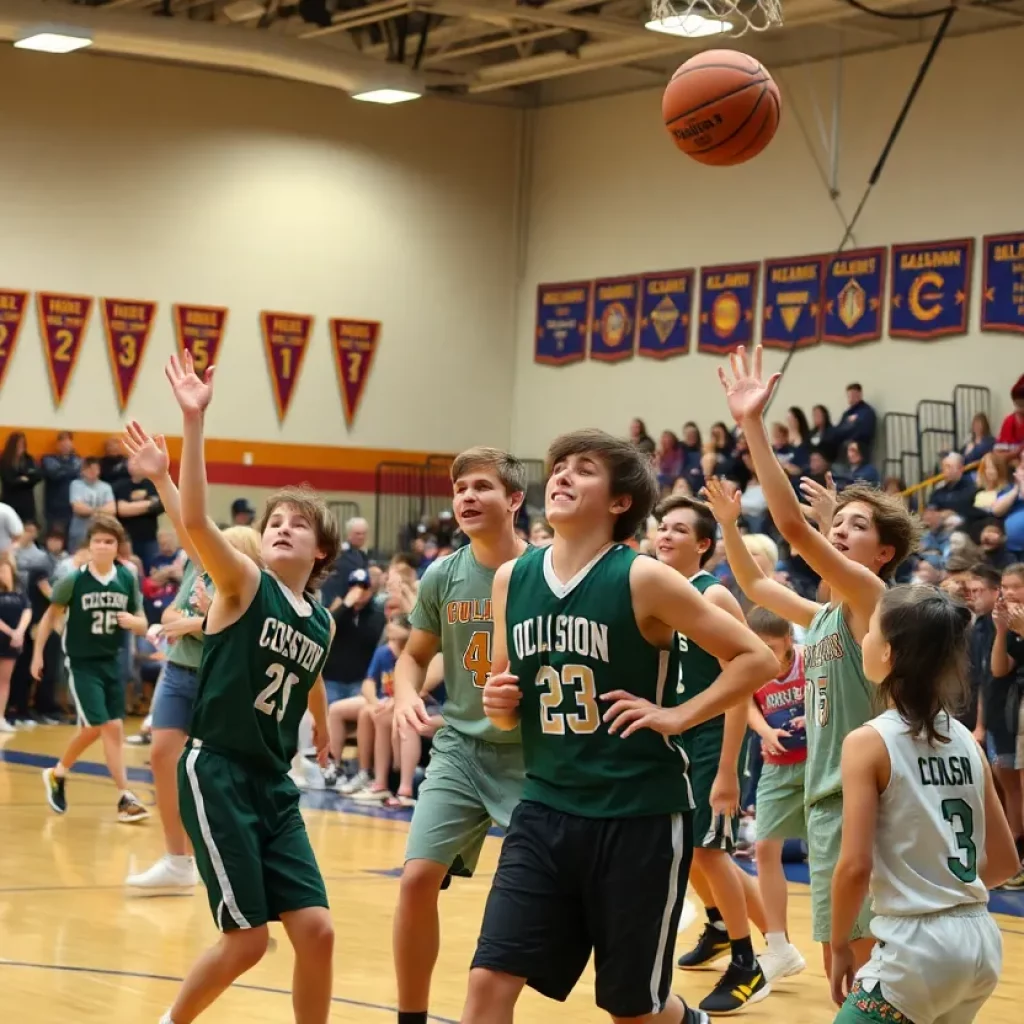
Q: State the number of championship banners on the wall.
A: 14